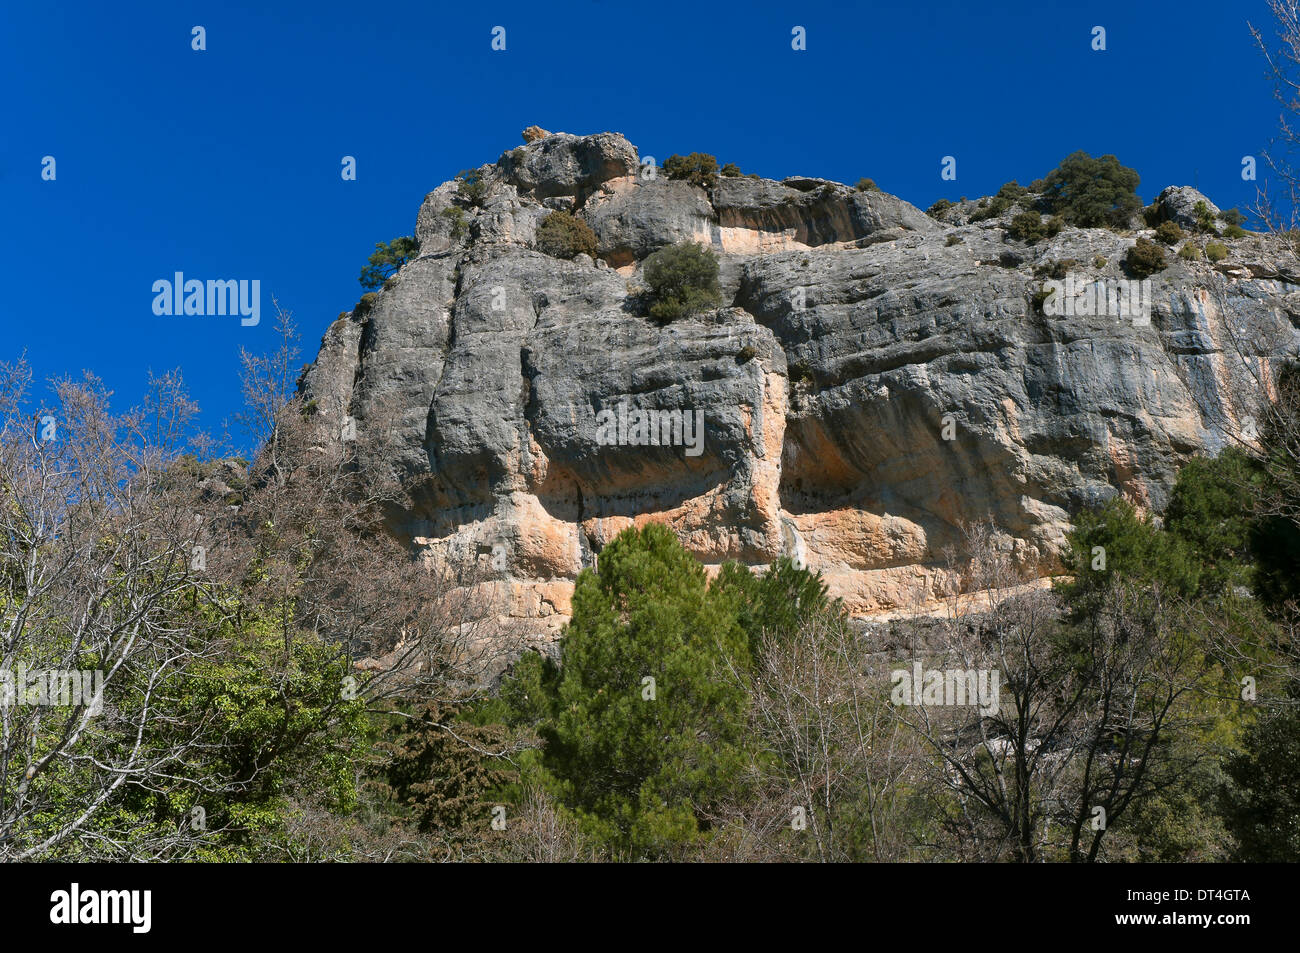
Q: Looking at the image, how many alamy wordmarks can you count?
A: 6